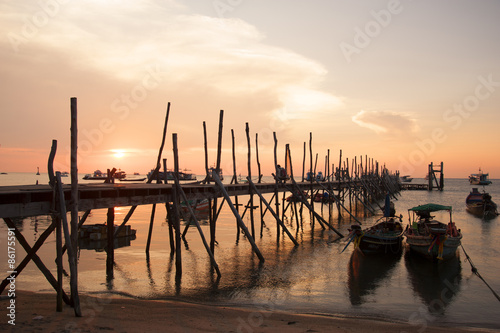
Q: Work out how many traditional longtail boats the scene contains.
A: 3